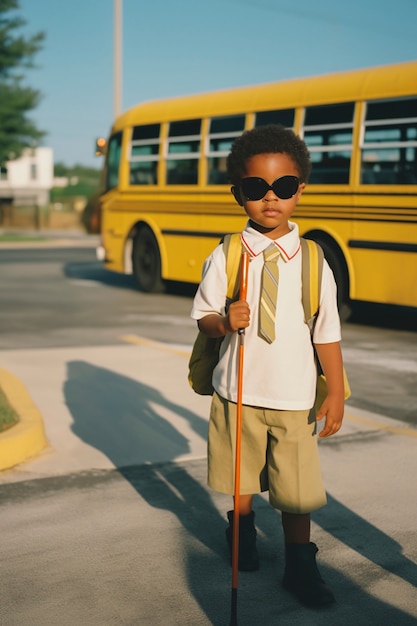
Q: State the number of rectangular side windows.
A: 6